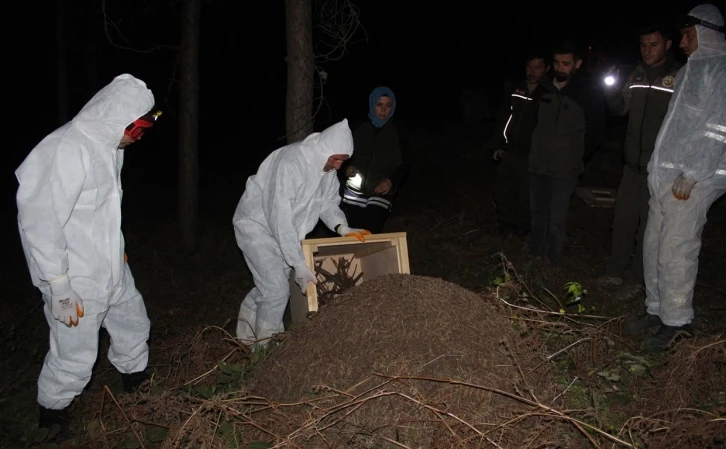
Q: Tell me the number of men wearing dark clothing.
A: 3